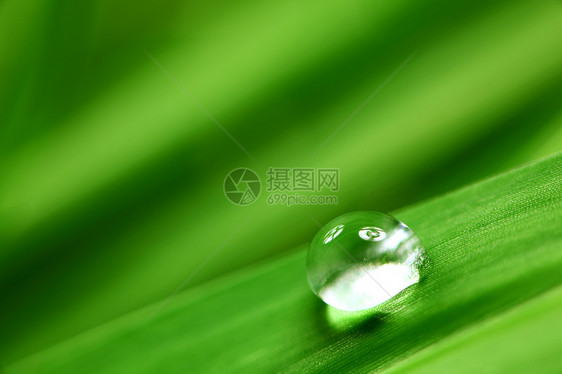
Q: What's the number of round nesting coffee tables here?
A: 0